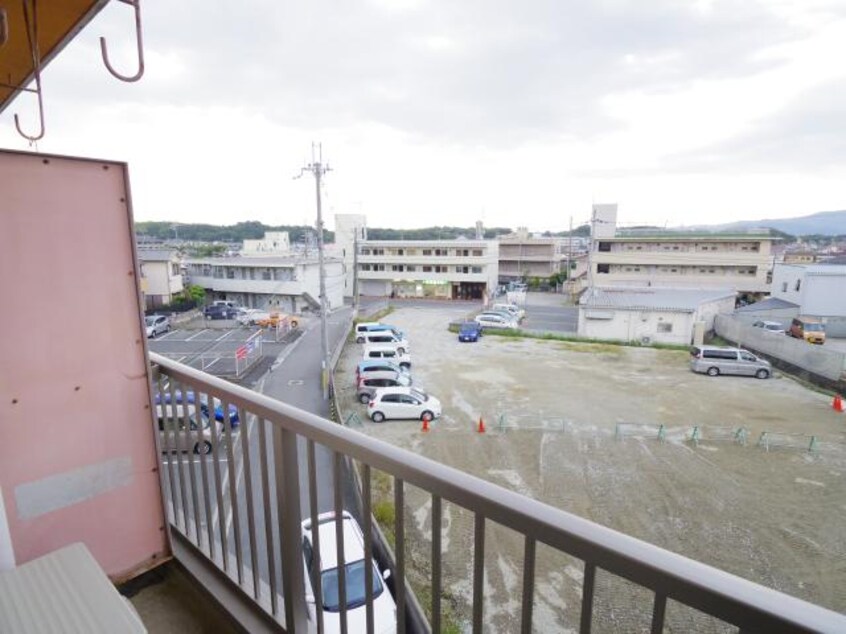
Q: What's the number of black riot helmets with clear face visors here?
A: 0